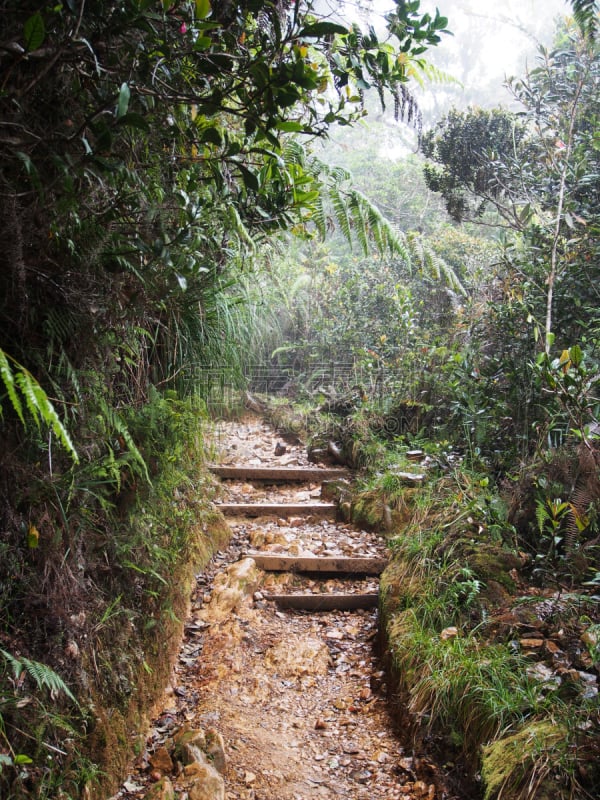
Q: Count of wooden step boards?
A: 4